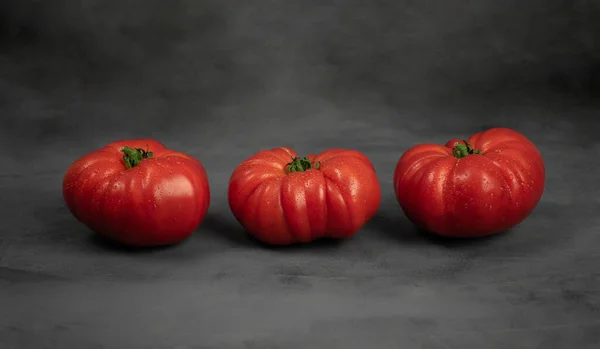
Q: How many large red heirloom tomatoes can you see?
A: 3